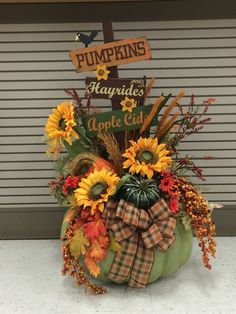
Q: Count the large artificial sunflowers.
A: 3